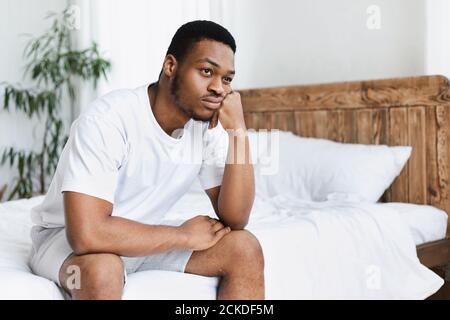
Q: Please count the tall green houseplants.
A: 1